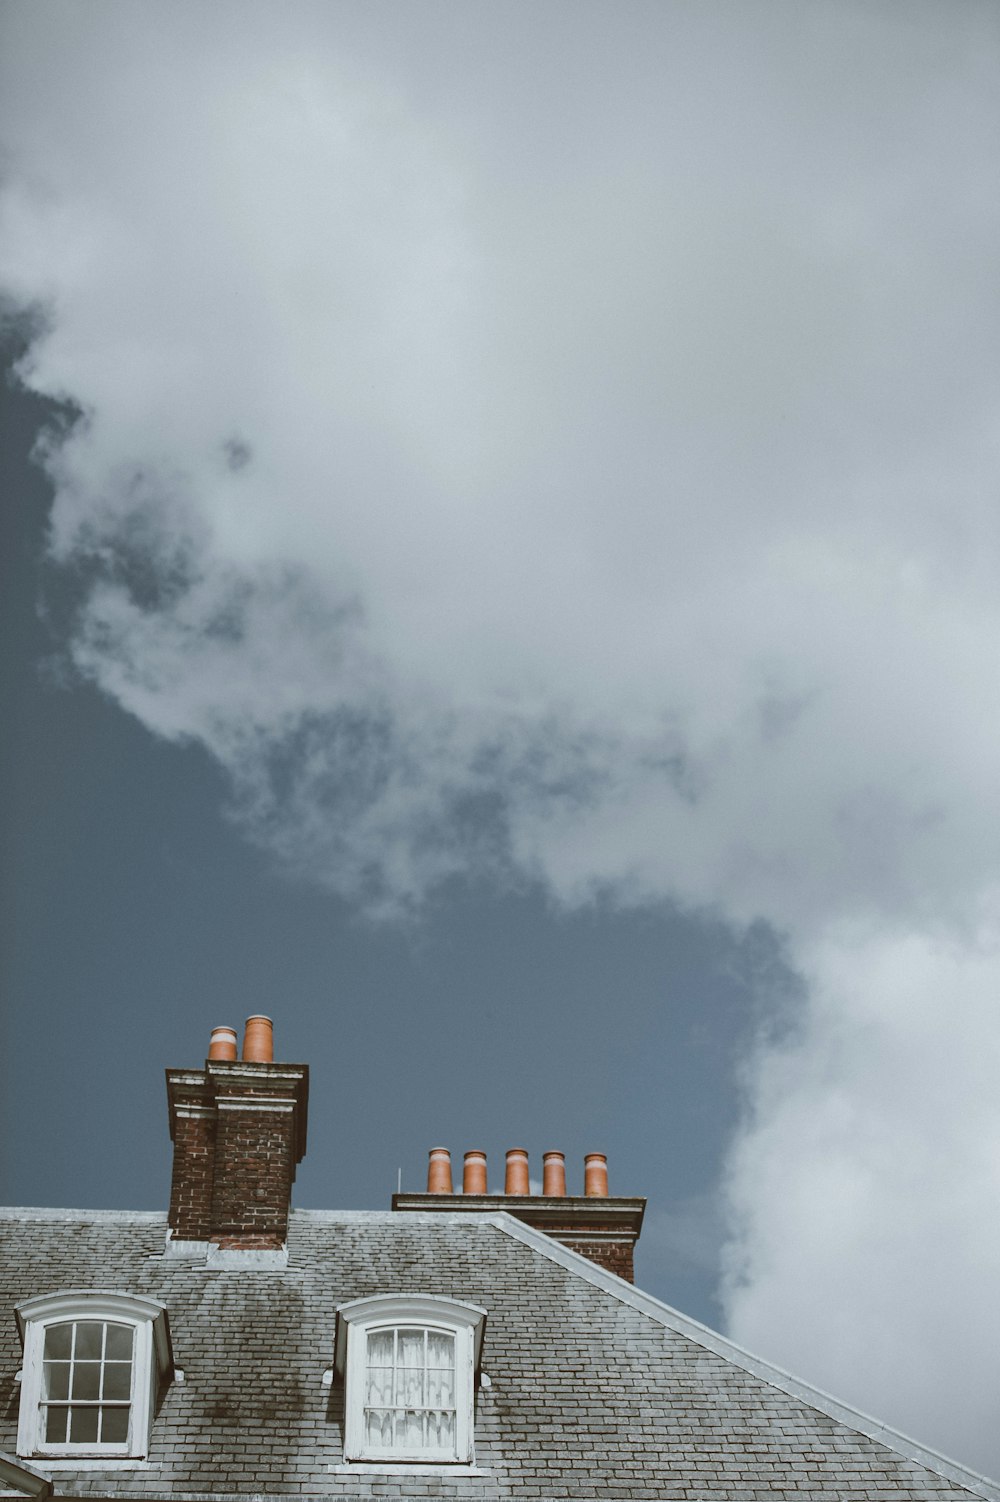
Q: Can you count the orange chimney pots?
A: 7